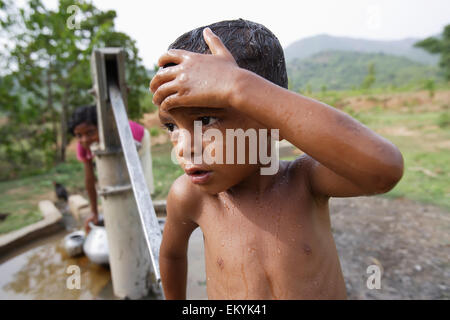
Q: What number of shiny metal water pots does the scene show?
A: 2